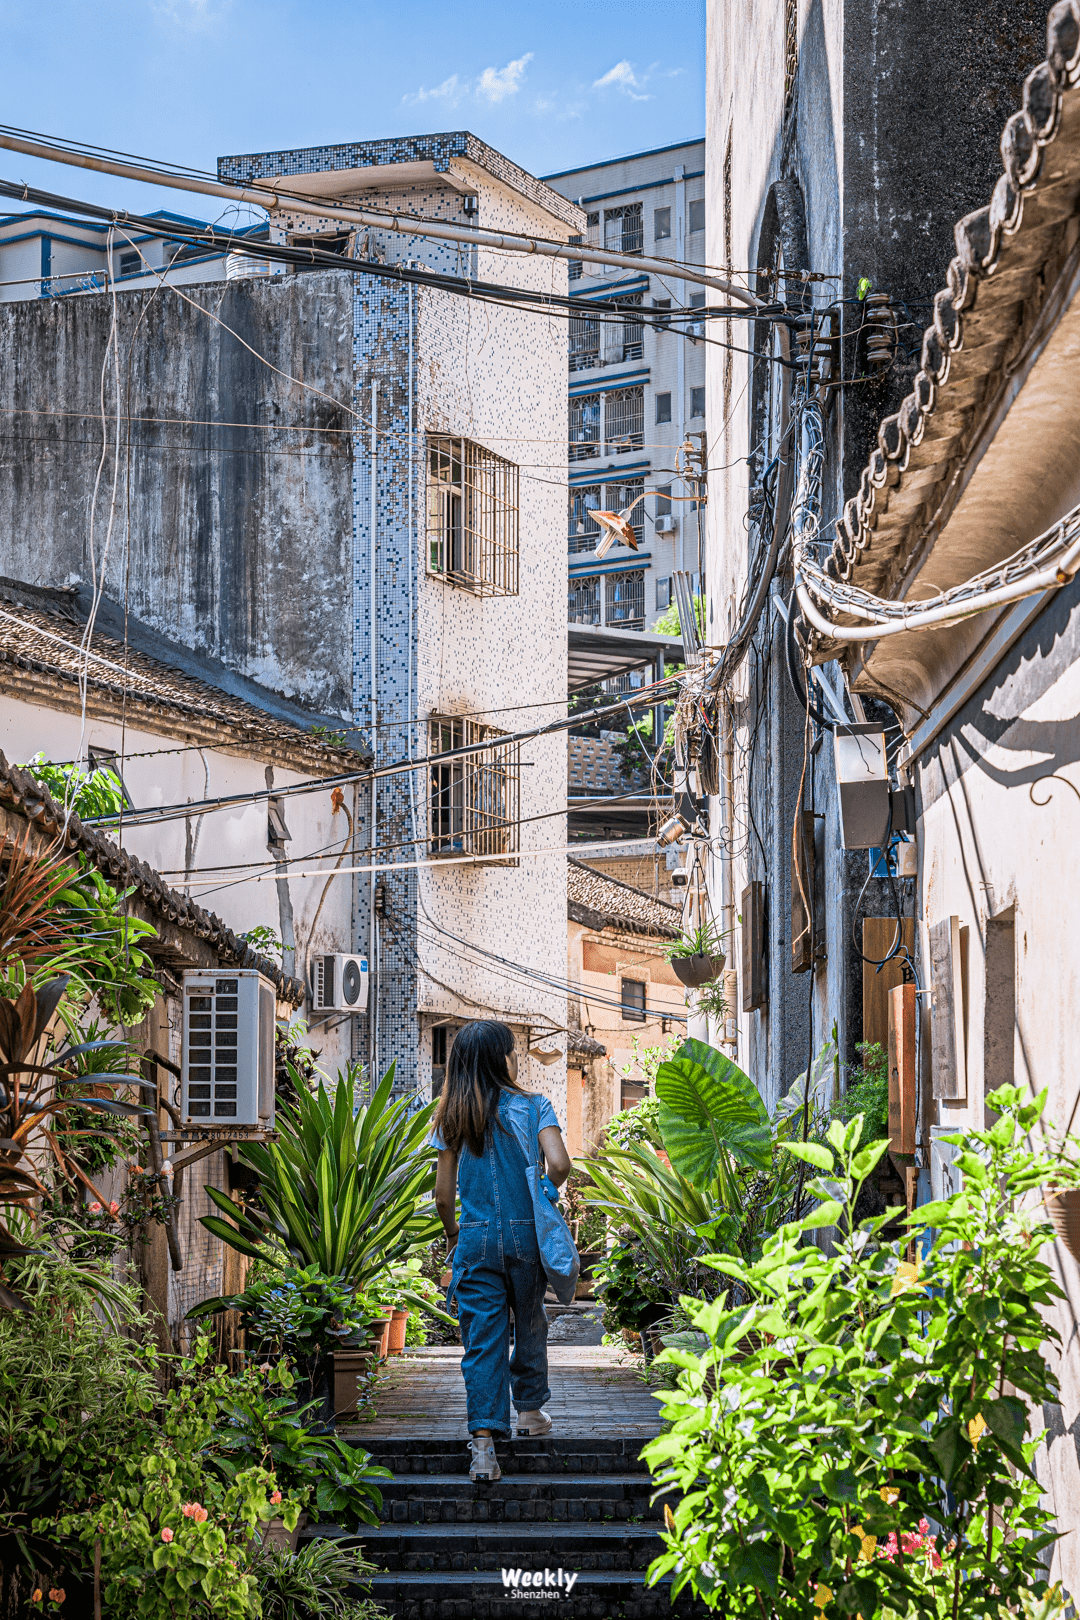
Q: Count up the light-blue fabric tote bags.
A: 1